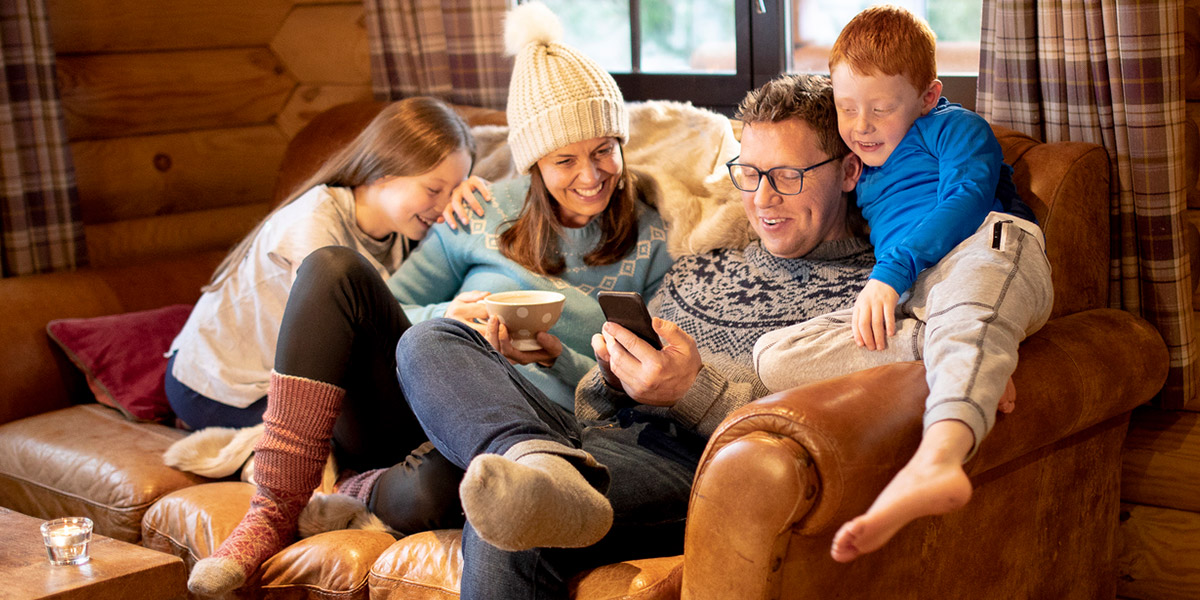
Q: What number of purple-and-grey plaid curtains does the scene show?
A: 3